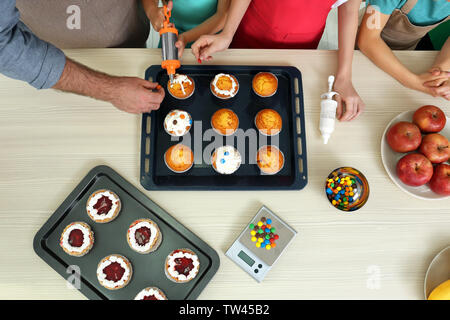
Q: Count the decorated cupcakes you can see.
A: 10